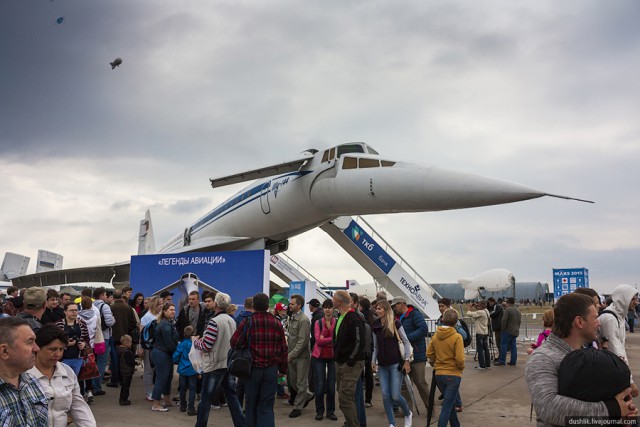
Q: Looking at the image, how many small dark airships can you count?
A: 1